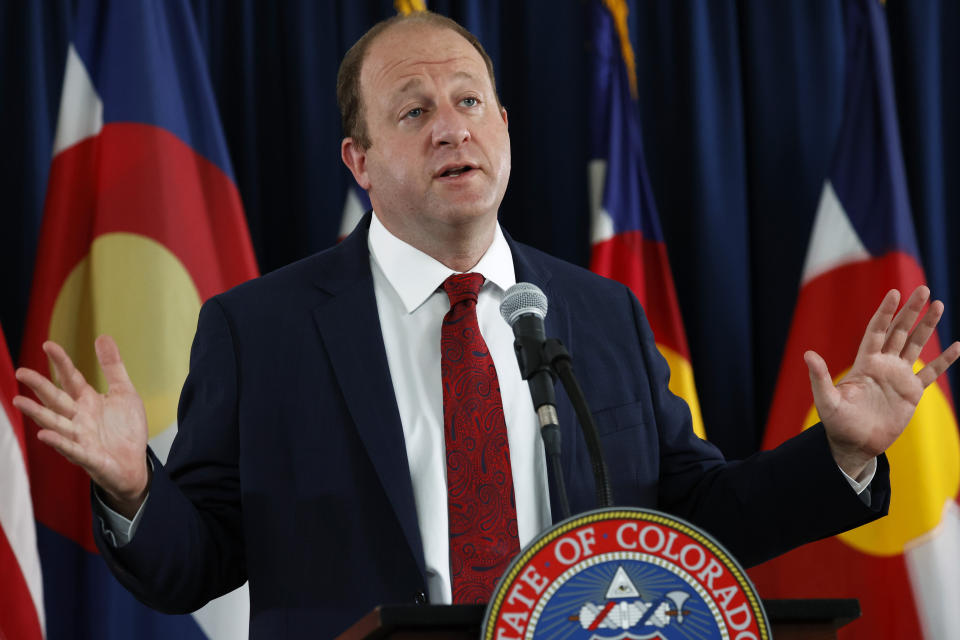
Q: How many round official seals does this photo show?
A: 1